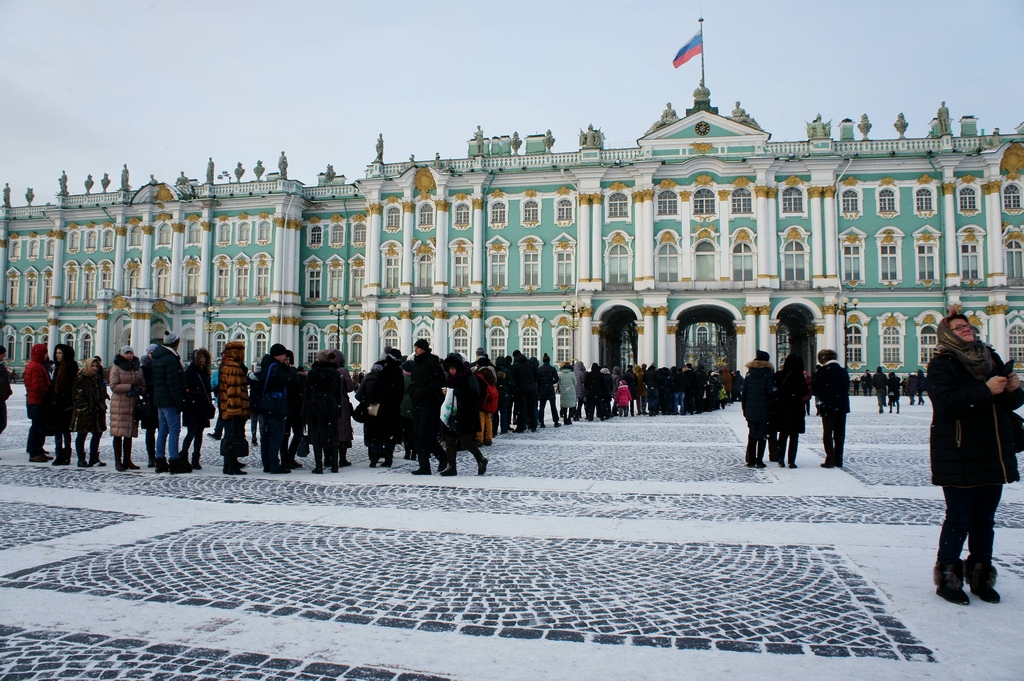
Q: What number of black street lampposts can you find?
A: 4